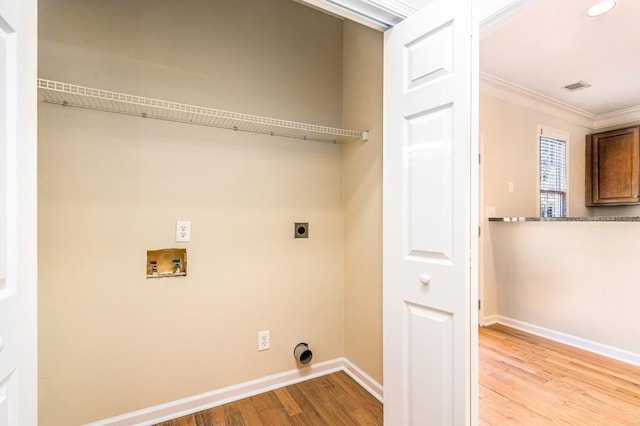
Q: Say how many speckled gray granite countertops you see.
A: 1